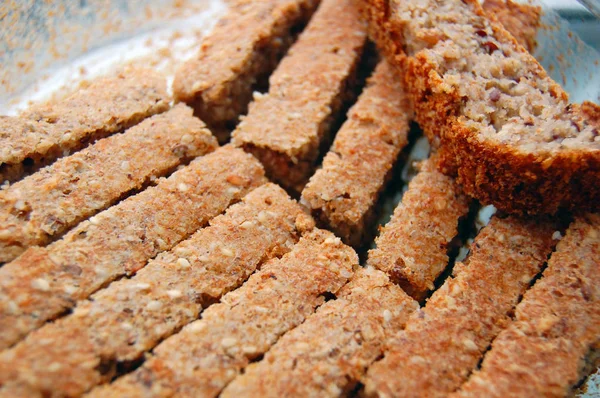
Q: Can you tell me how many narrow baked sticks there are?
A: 12